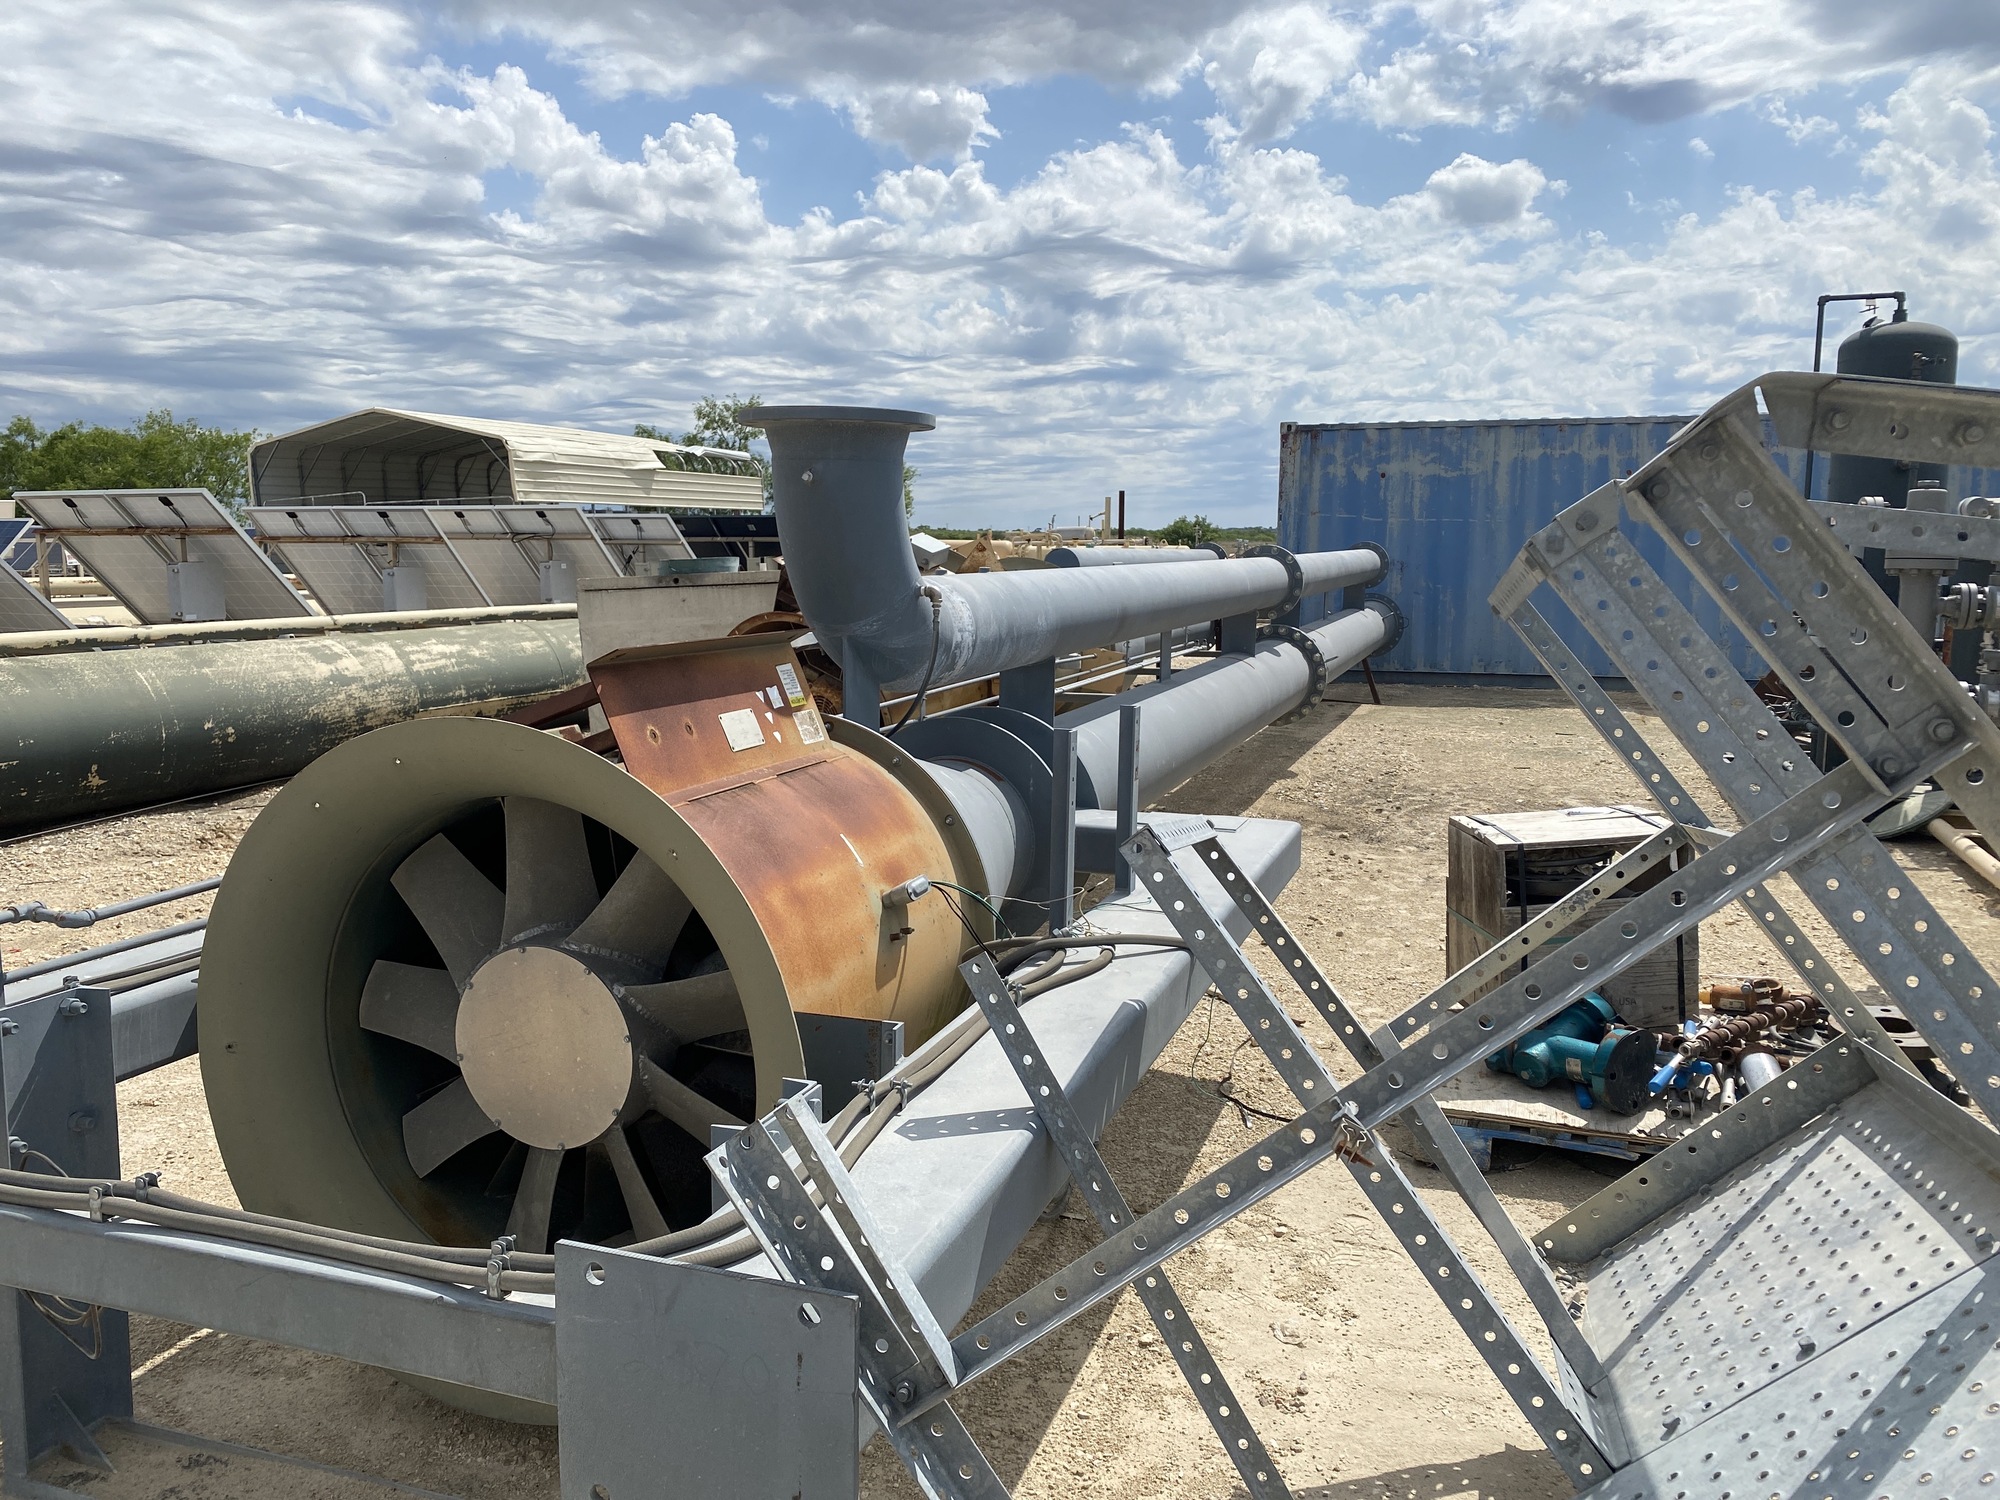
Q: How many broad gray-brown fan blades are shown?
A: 9